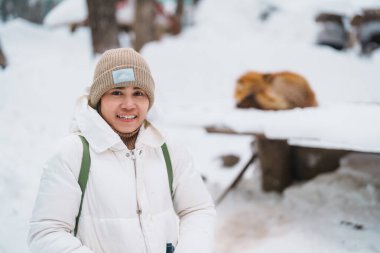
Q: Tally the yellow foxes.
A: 1